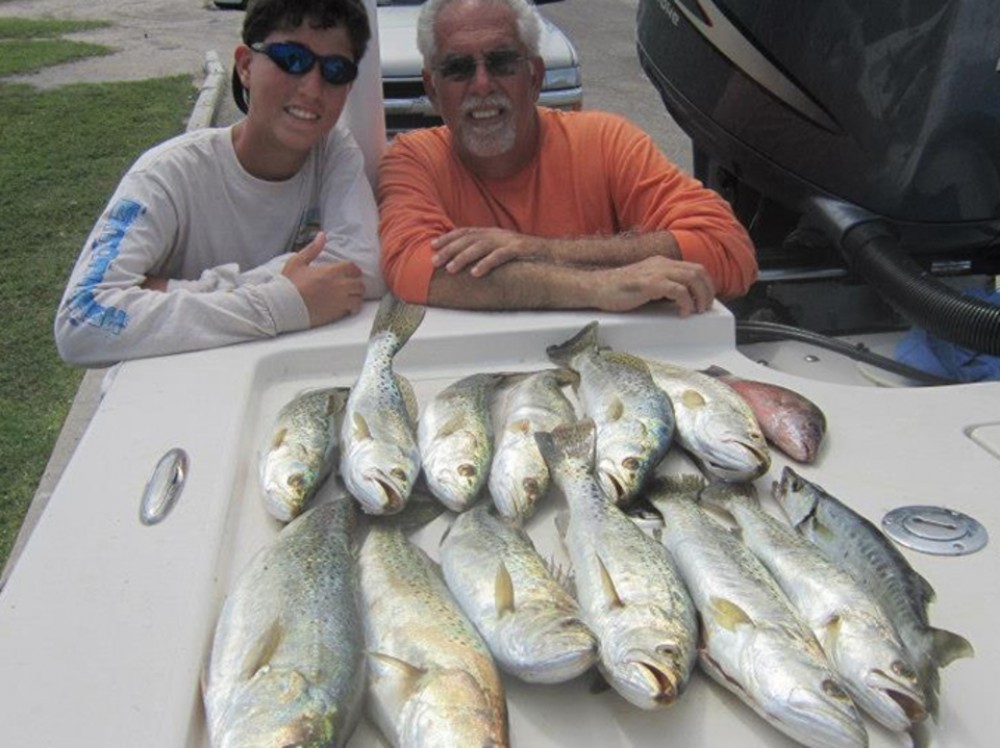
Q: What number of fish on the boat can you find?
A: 14